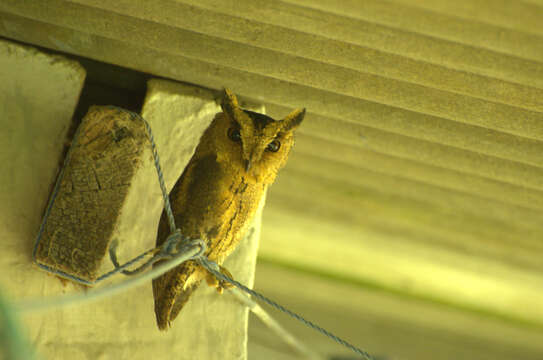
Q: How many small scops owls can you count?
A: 1